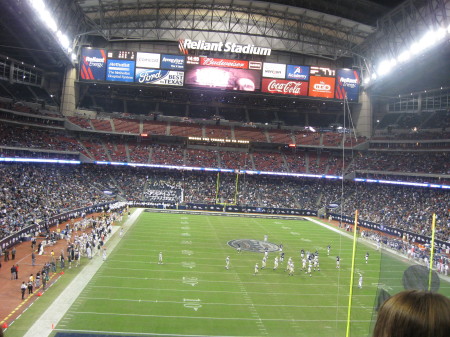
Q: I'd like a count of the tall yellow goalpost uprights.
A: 4